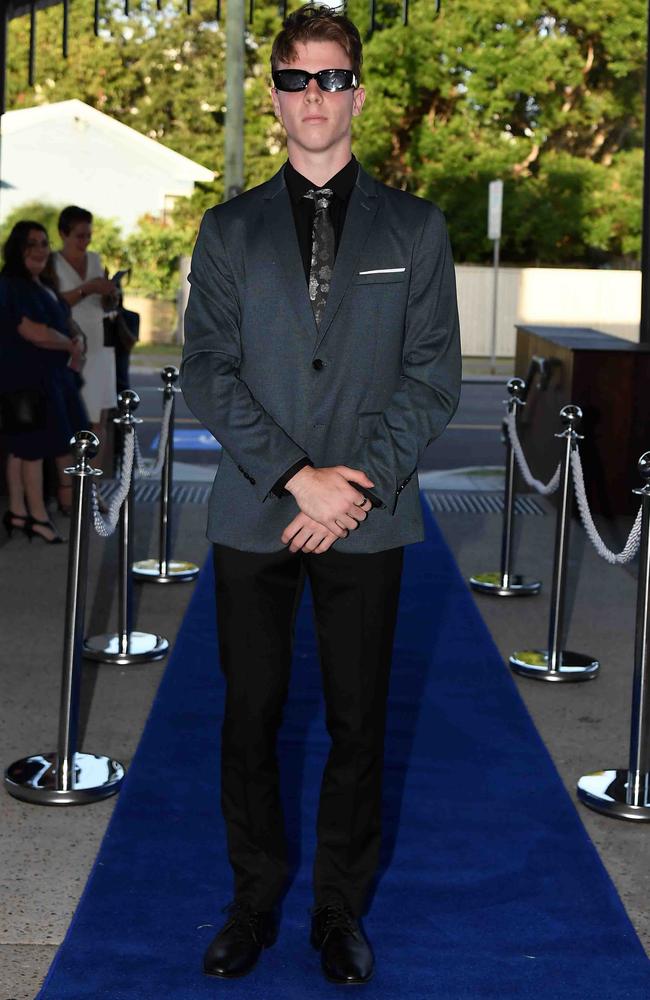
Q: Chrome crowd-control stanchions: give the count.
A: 6